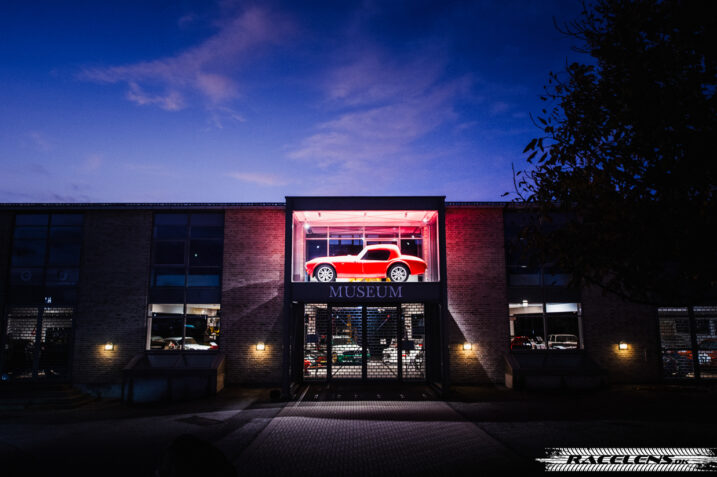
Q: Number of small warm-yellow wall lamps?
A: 4